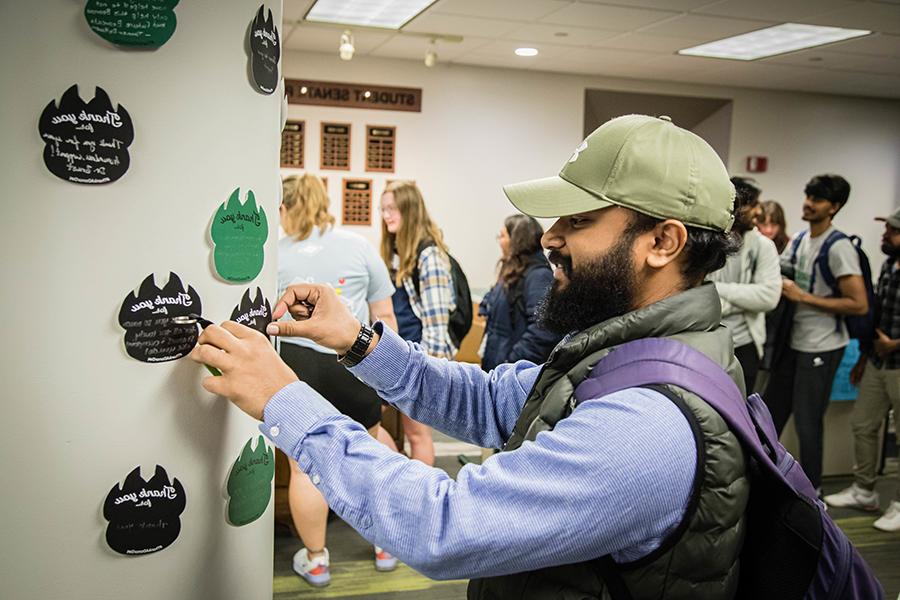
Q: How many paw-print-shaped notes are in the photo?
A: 8